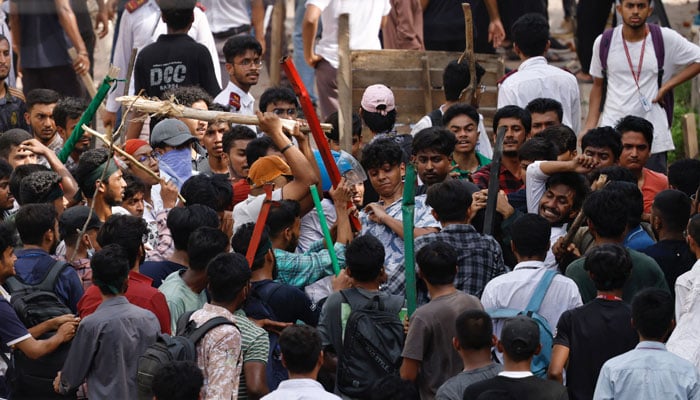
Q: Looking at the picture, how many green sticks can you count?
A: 3